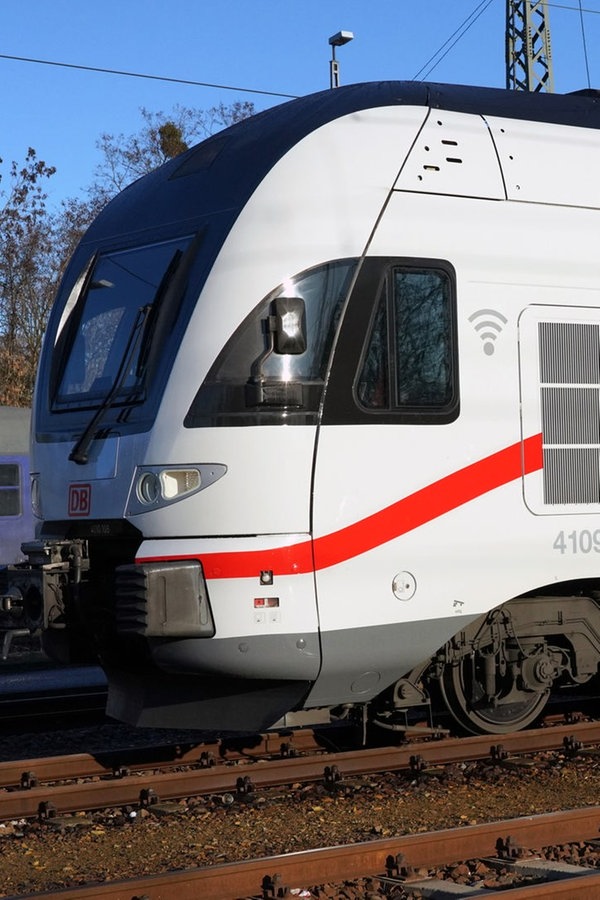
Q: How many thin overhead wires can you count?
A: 5